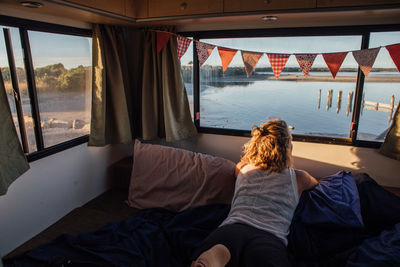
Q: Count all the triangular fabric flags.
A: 10